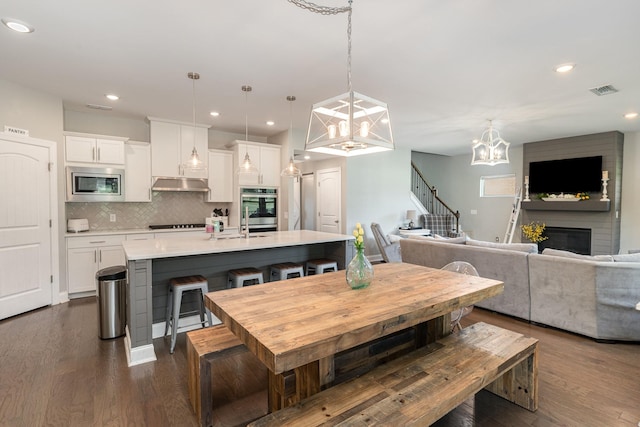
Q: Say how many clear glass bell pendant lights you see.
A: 3